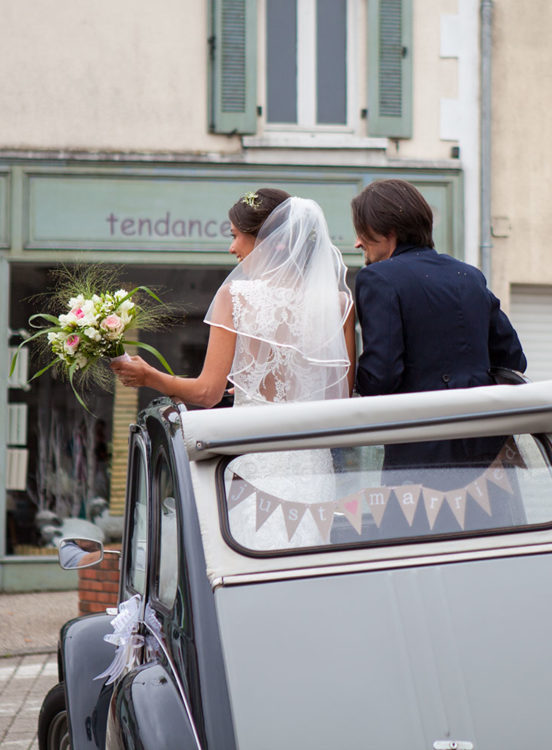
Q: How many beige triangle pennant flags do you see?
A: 12